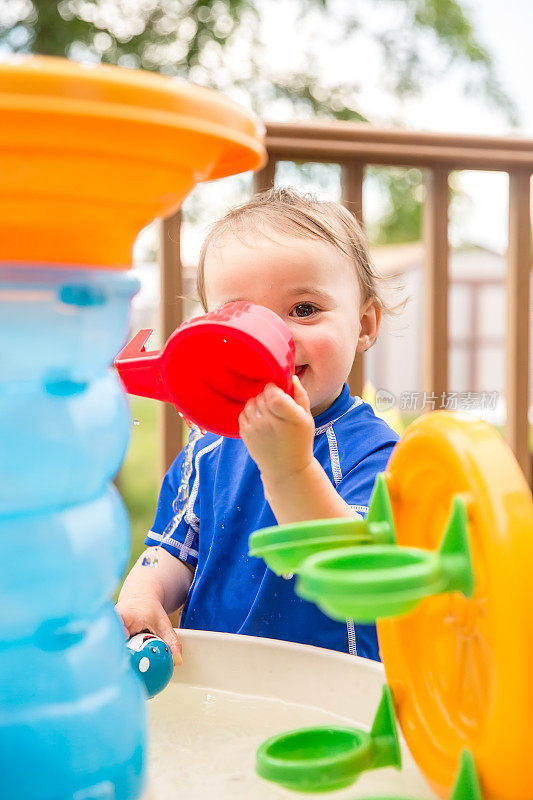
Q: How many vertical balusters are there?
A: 5